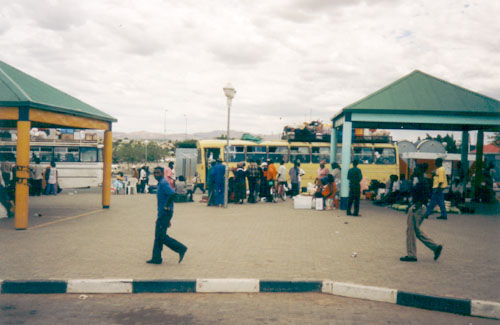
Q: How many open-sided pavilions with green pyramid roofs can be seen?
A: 2